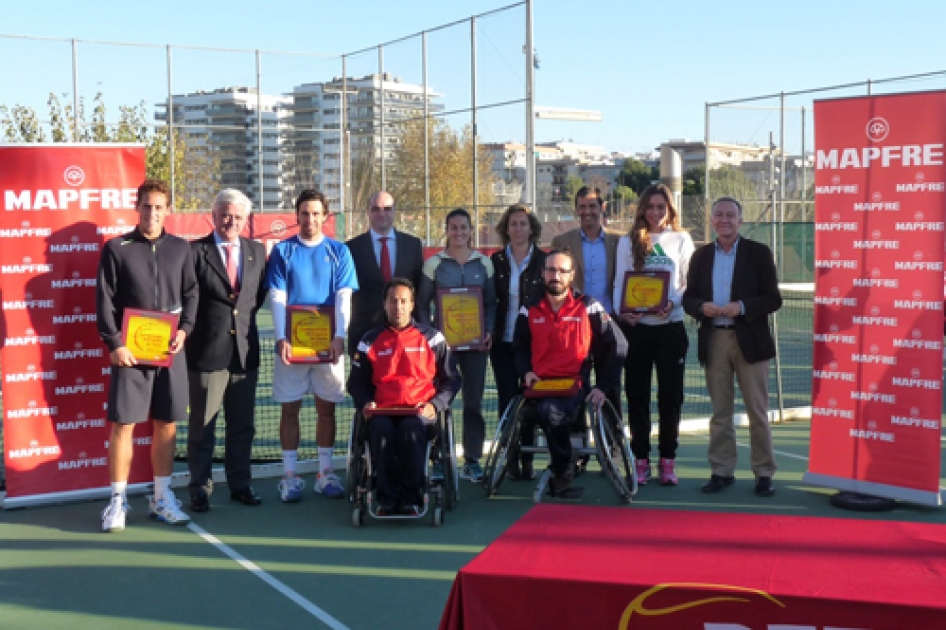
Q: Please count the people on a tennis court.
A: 11